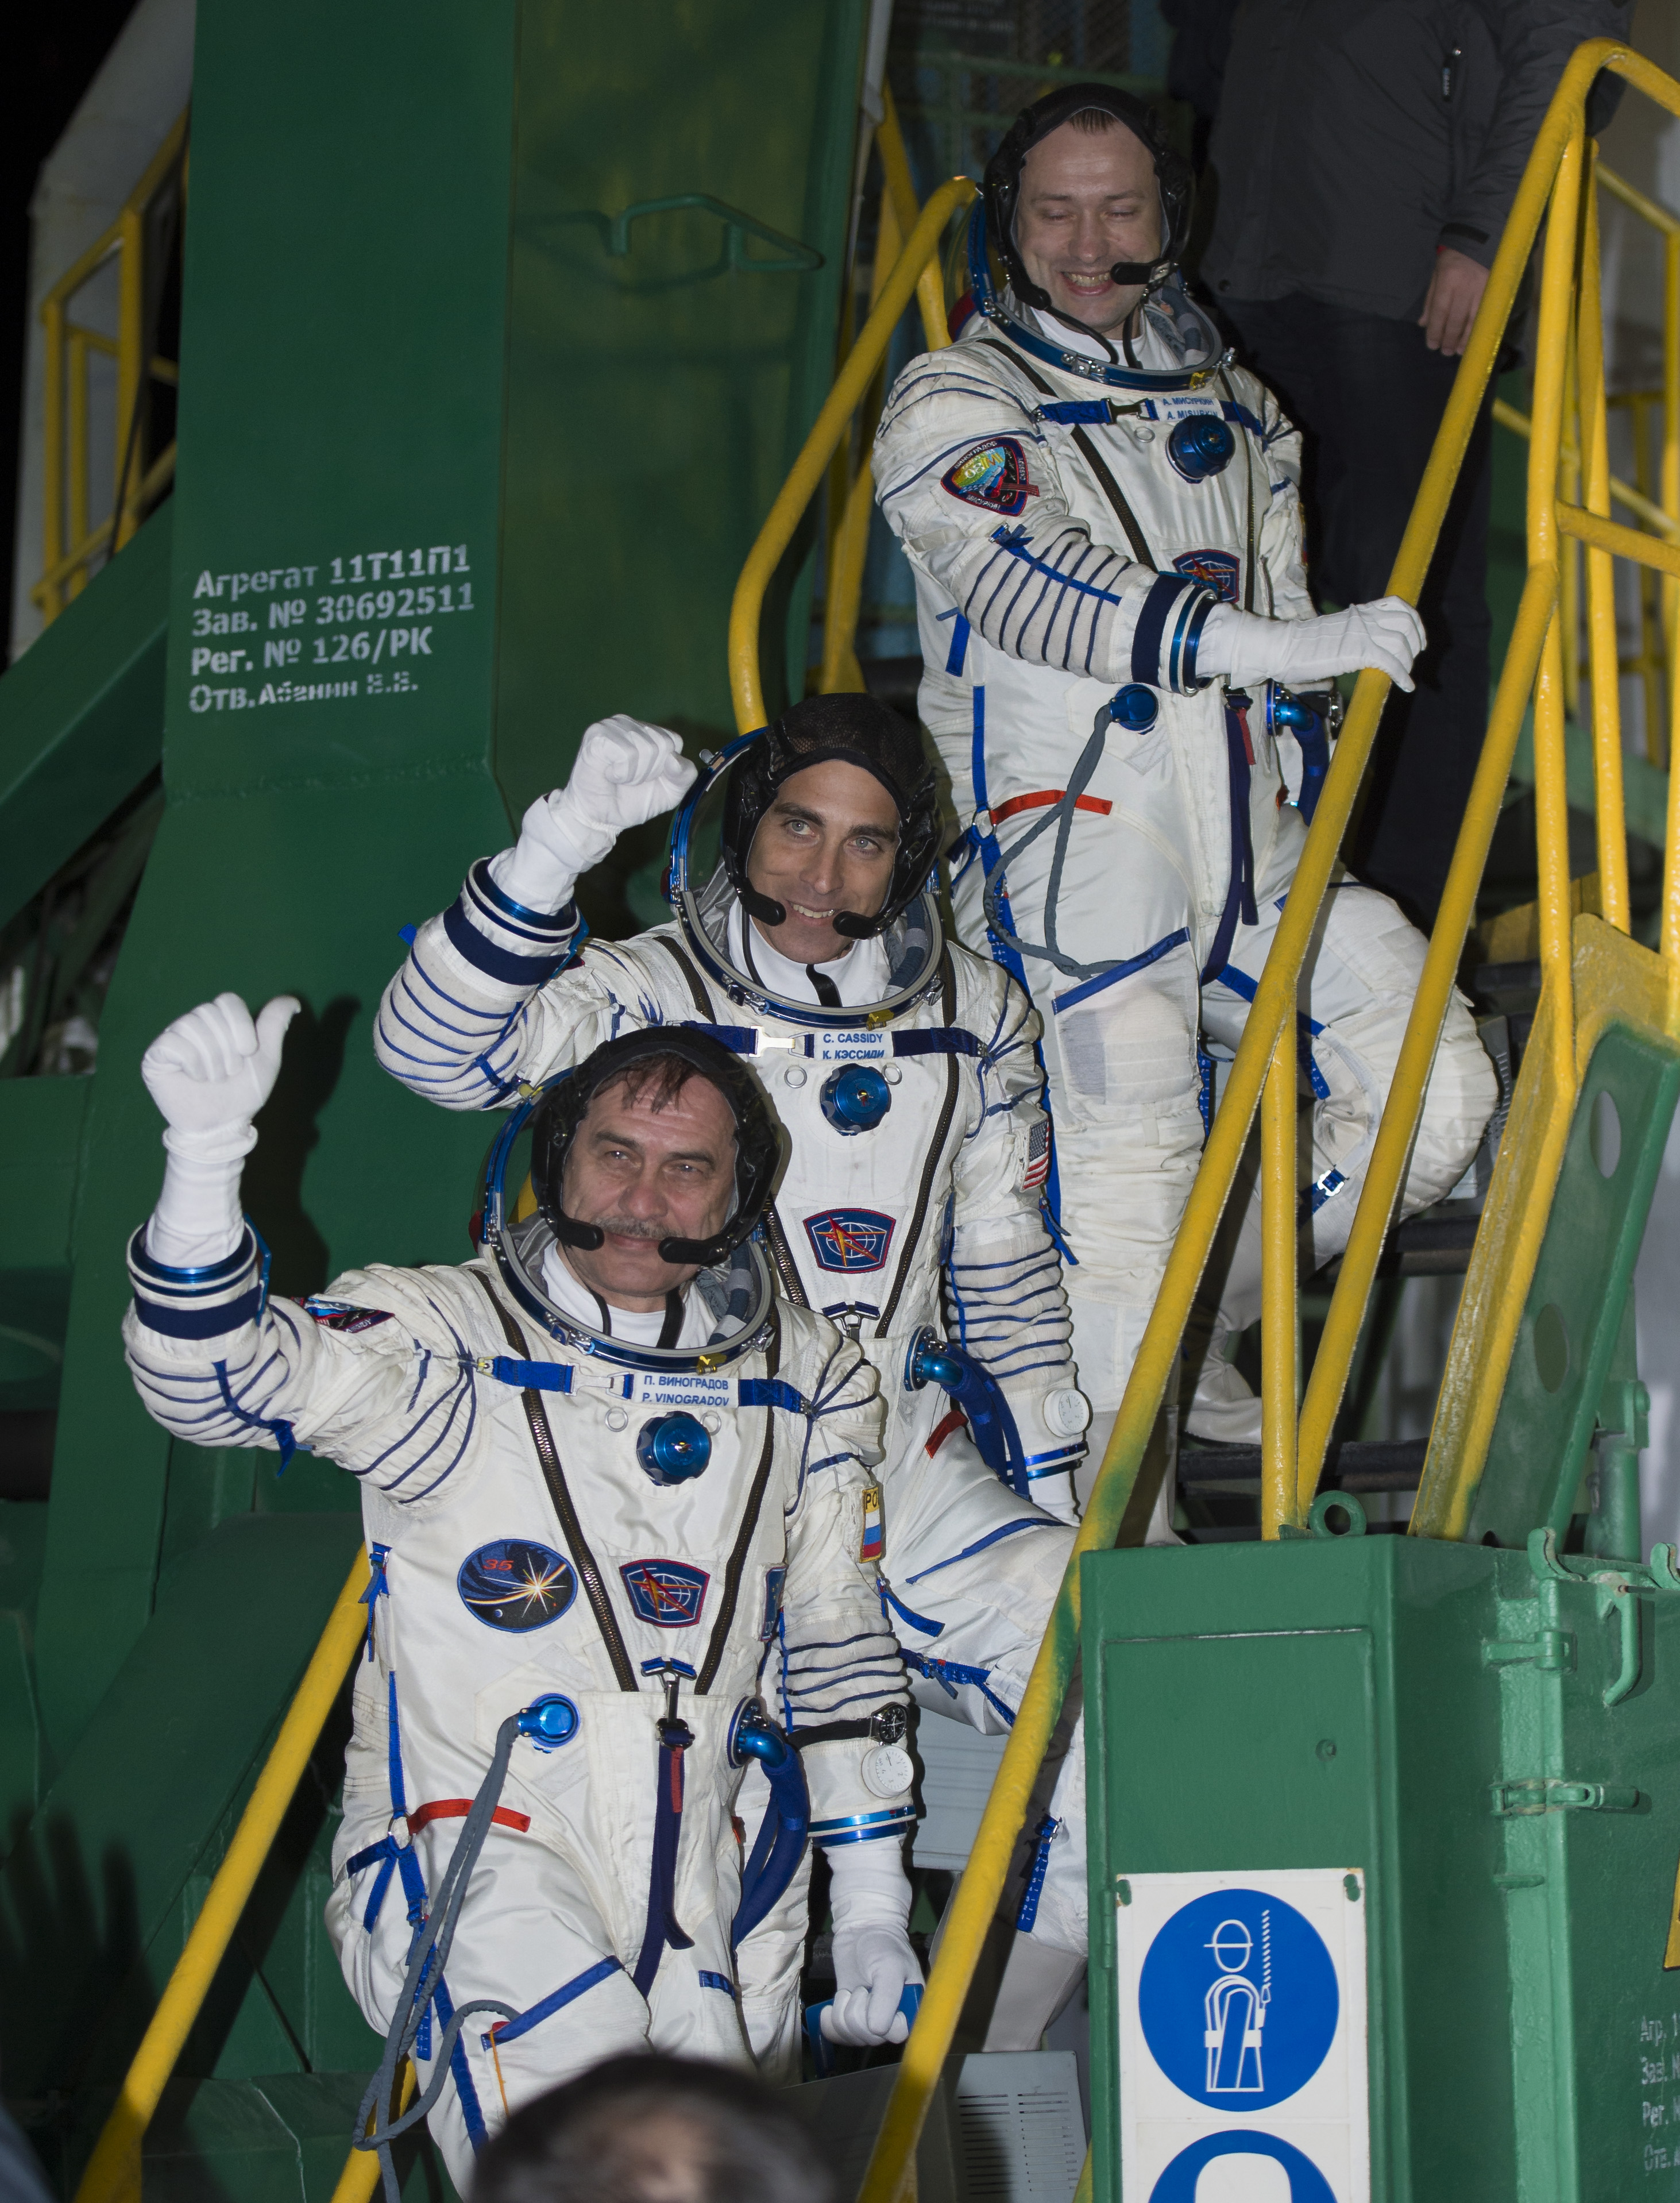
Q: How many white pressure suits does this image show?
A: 3